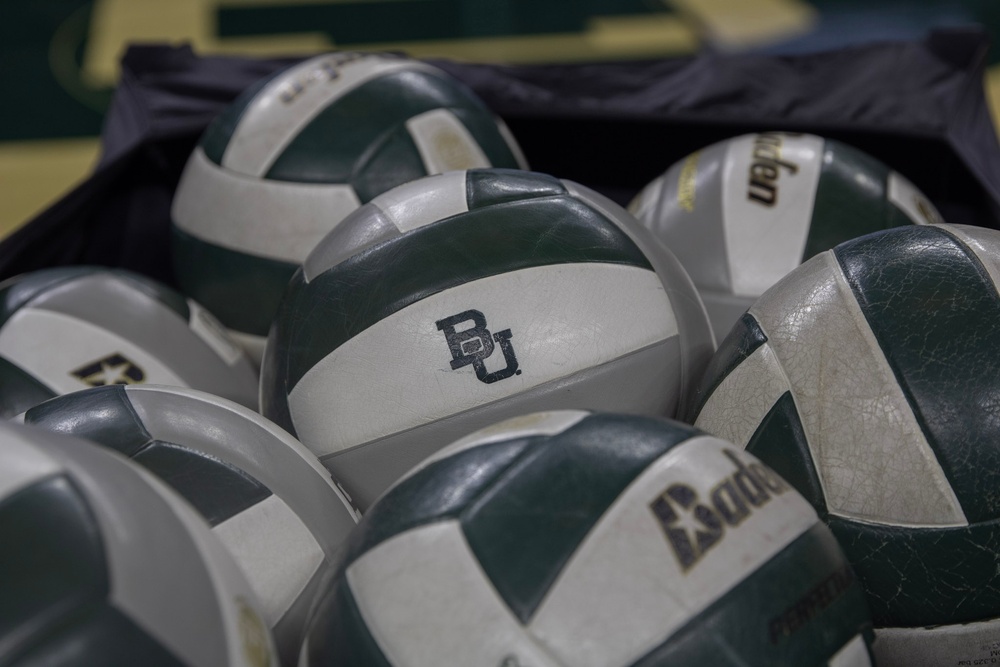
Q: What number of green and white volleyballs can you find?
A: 8